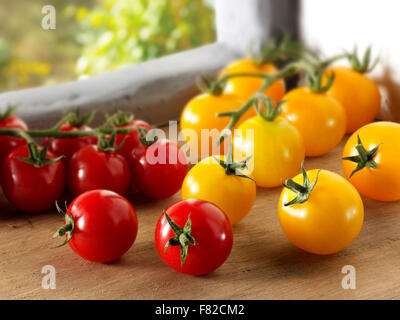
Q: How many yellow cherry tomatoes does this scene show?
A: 8